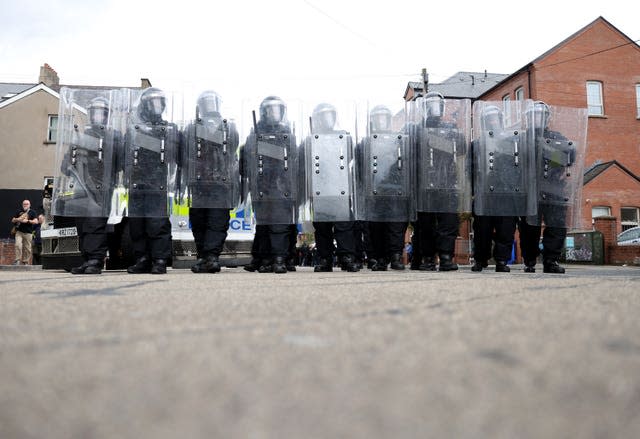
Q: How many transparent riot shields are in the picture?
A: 9